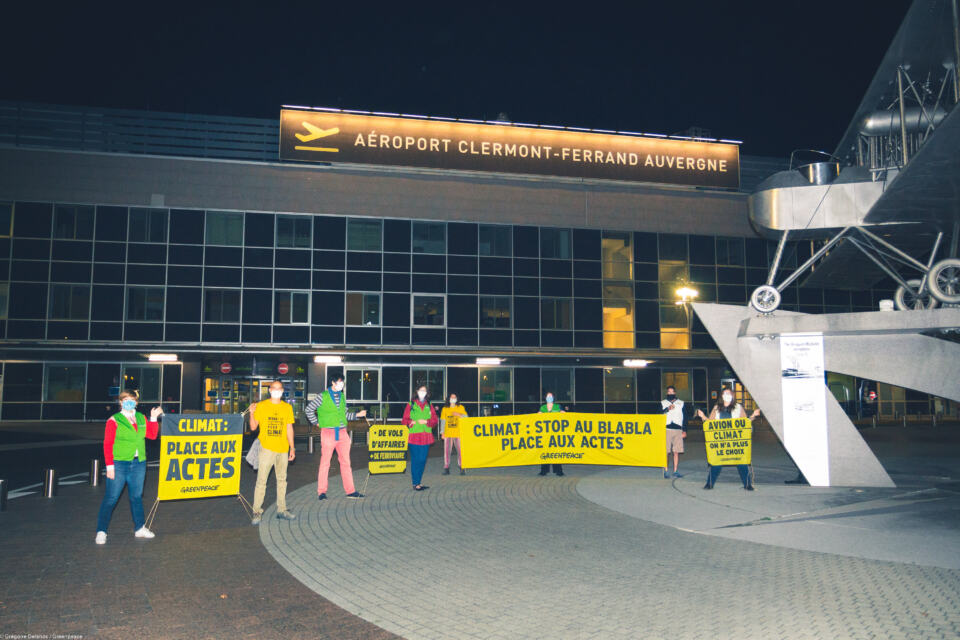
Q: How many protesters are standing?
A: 8